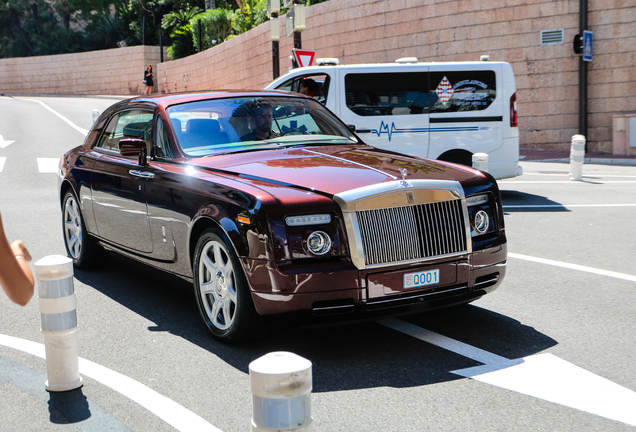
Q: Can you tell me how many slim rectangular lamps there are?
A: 2